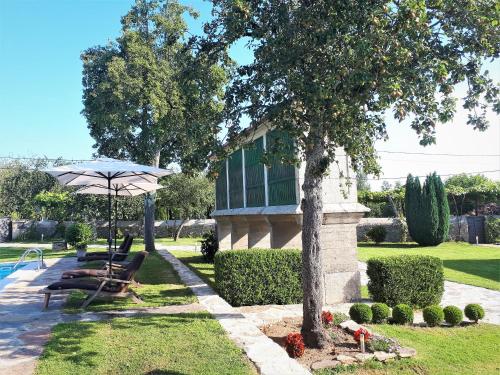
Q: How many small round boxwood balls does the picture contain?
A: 6